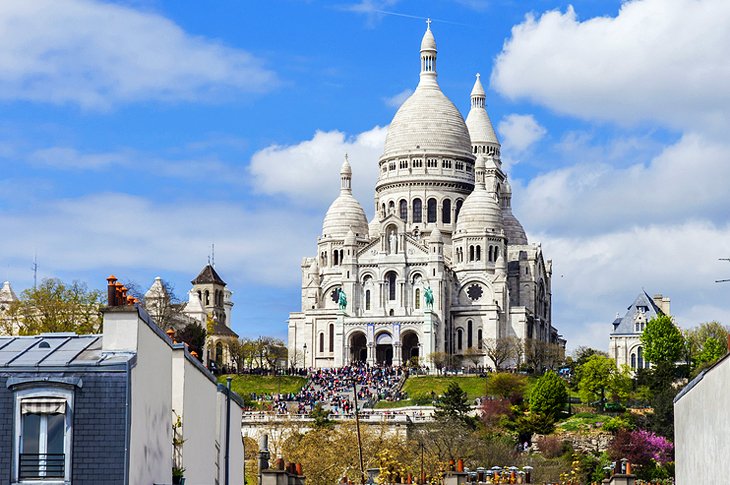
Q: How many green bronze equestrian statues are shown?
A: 2